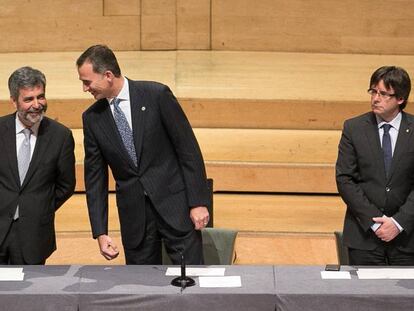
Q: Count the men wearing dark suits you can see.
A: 3